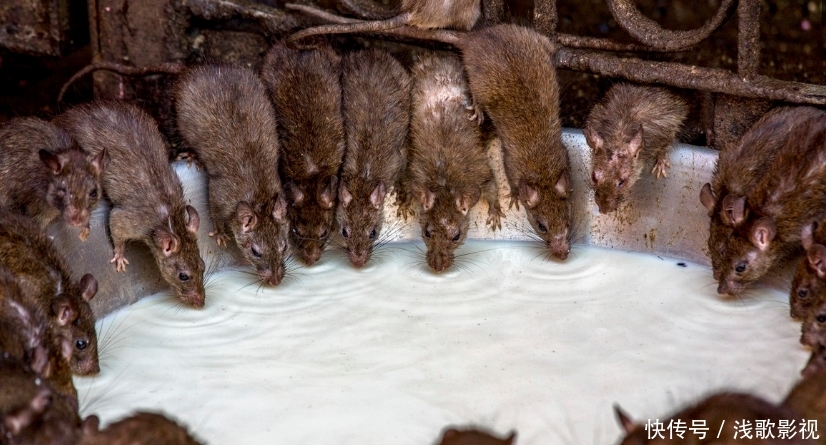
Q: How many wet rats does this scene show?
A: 0